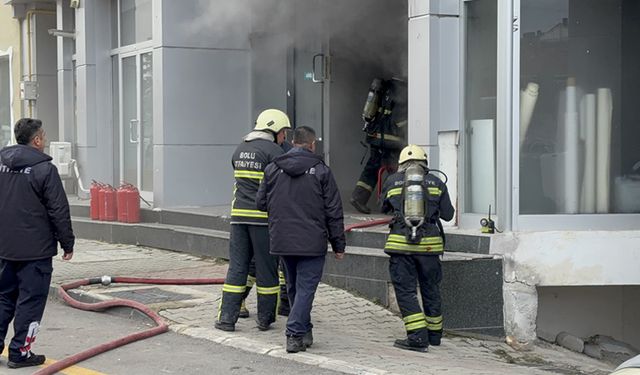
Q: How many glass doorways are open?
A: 1